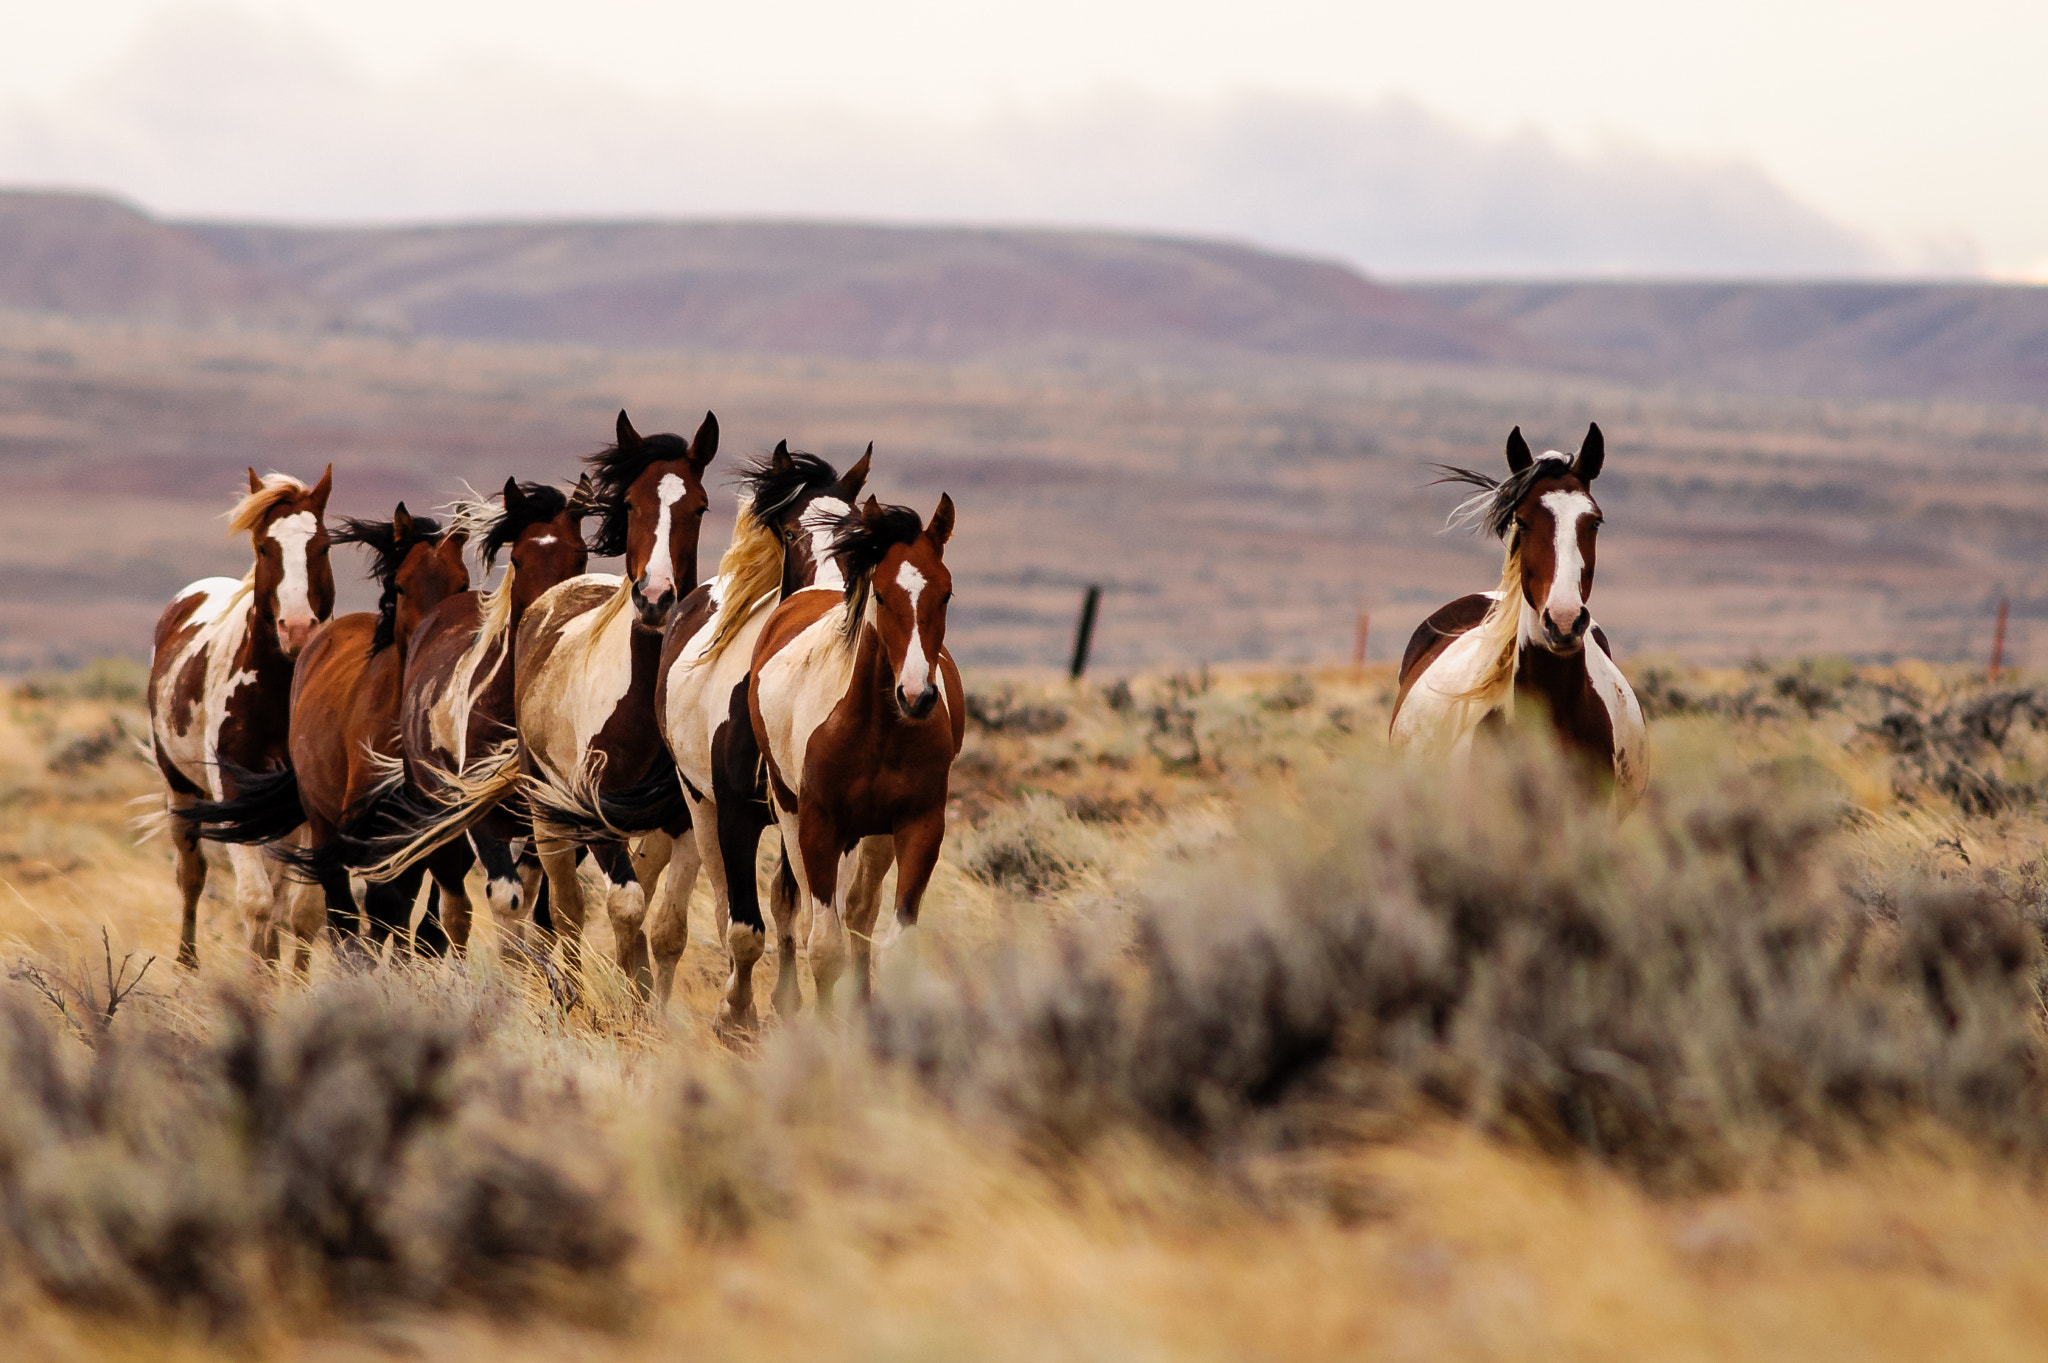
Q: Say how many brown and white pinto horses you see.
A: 6